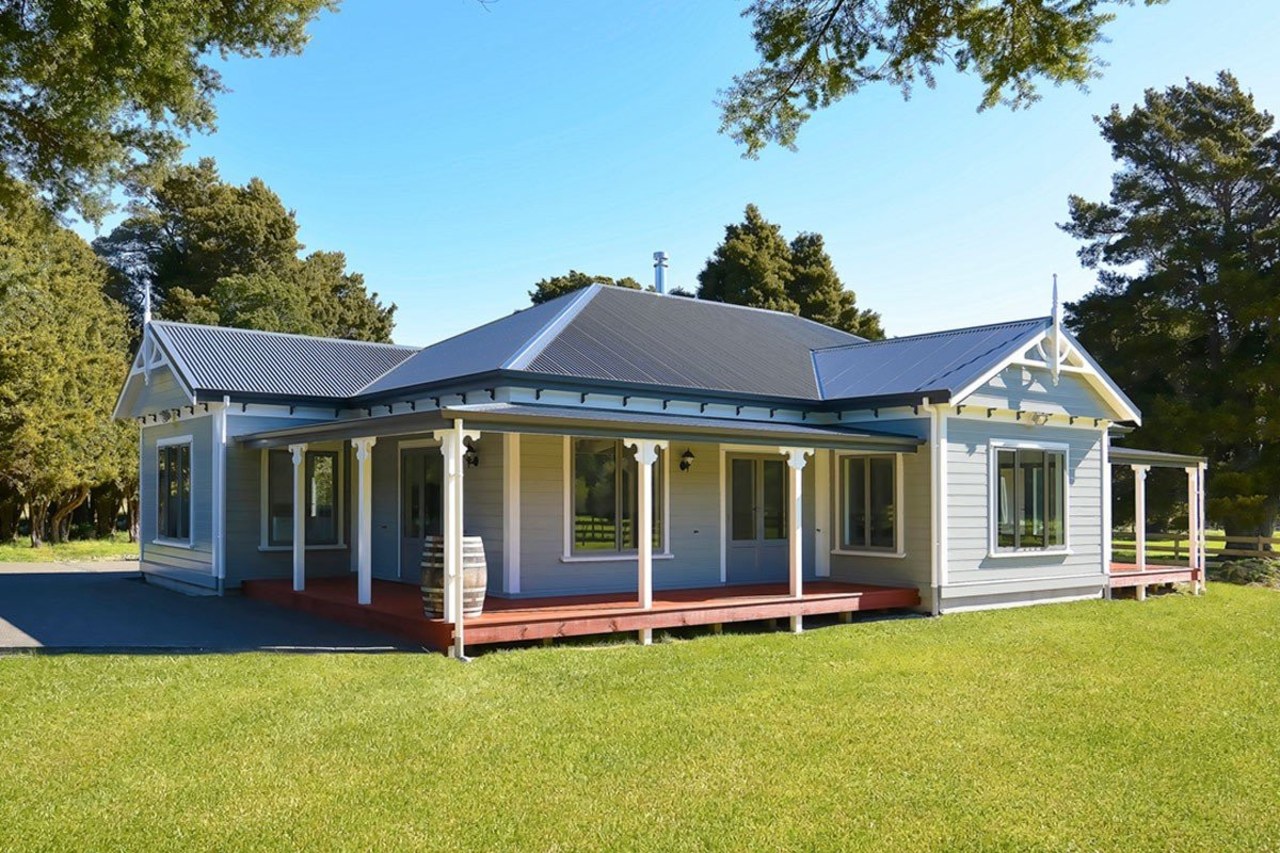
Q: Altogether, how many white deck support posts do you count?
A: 7